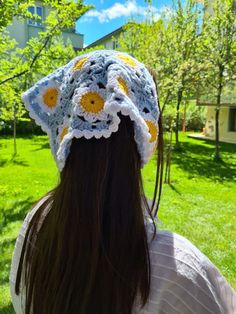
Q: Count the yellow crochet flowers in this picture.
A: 7